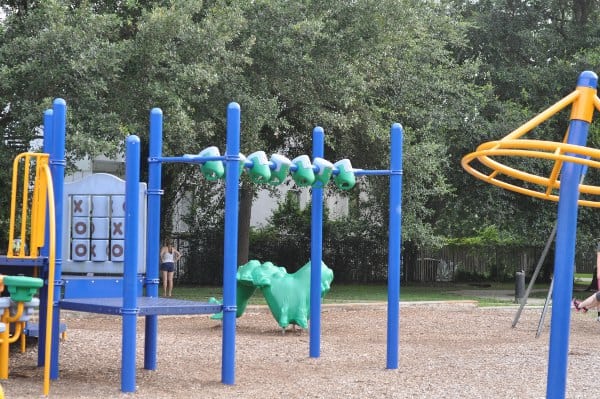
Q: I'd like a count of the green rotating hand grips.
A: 7